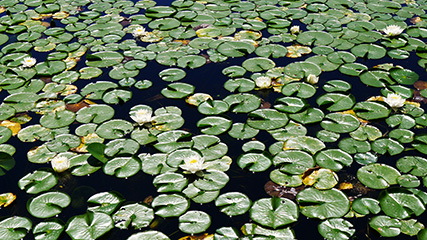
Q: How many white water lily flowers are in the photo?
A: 10